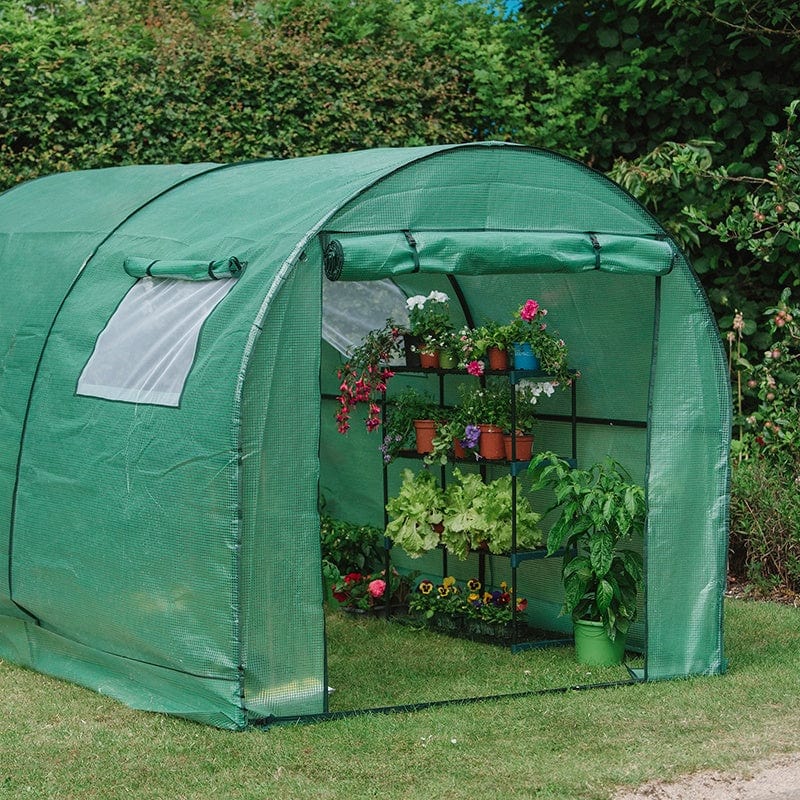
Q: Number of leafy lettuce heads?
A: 3